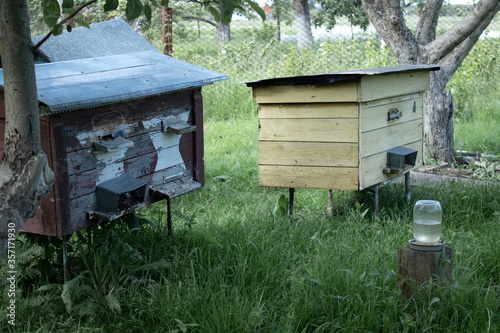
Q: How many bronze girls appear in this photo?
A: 0